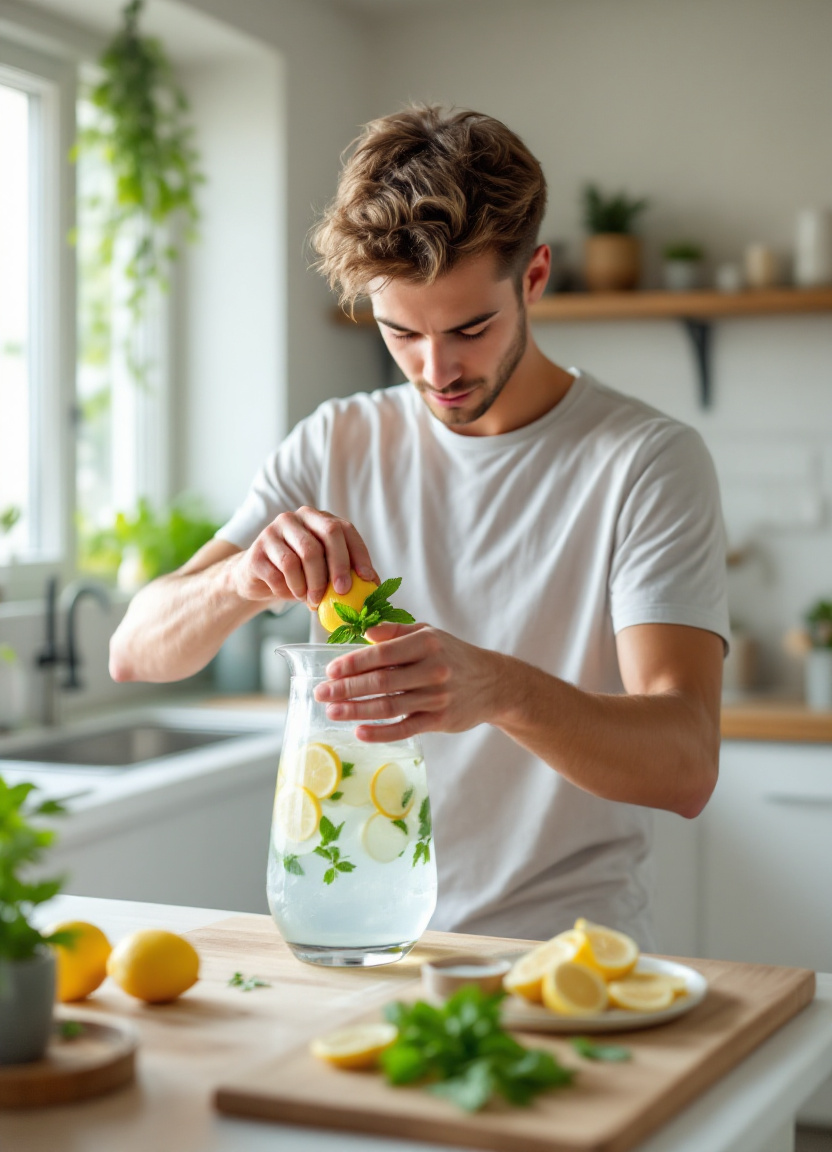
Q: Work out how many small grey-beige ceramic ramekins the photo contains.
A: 1